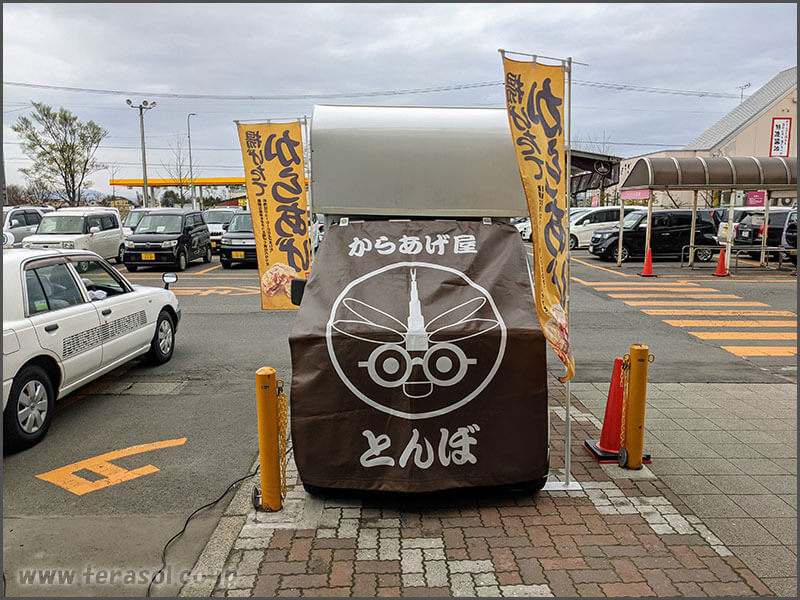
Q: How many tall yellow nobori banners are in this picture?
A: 2